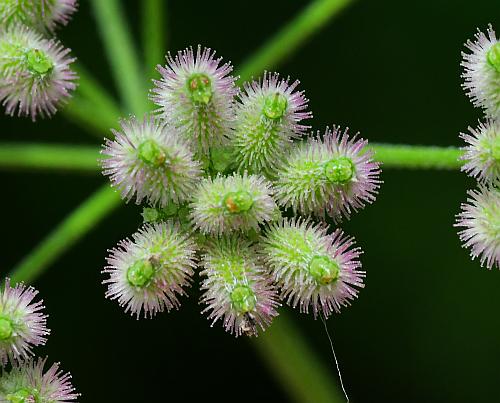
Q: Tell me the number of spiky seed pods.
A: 15